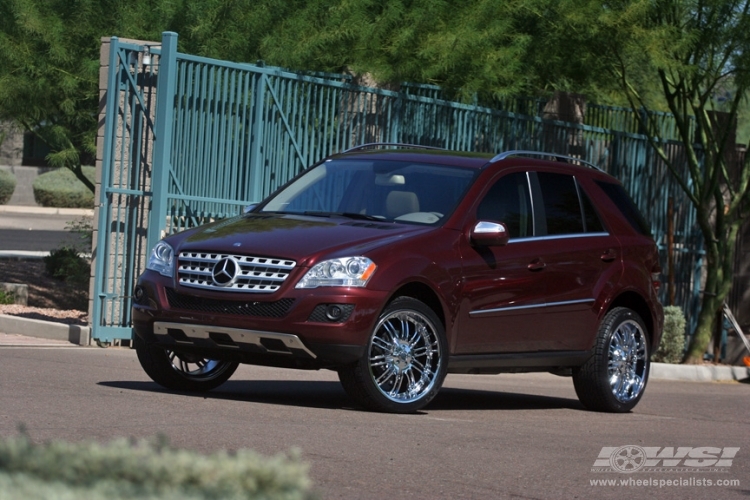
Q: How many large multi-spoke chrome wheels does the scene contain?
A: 3